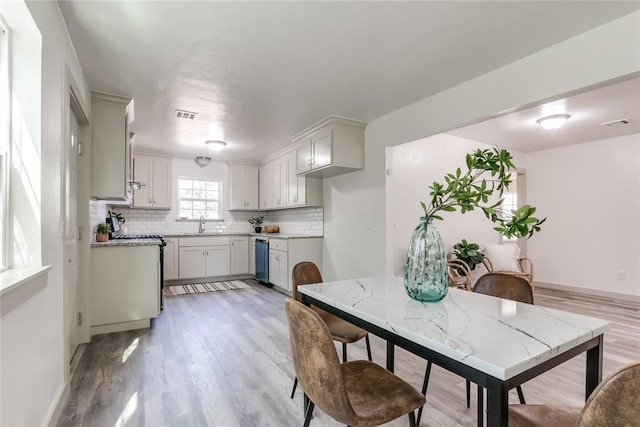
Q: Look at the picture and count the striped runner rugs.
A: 1